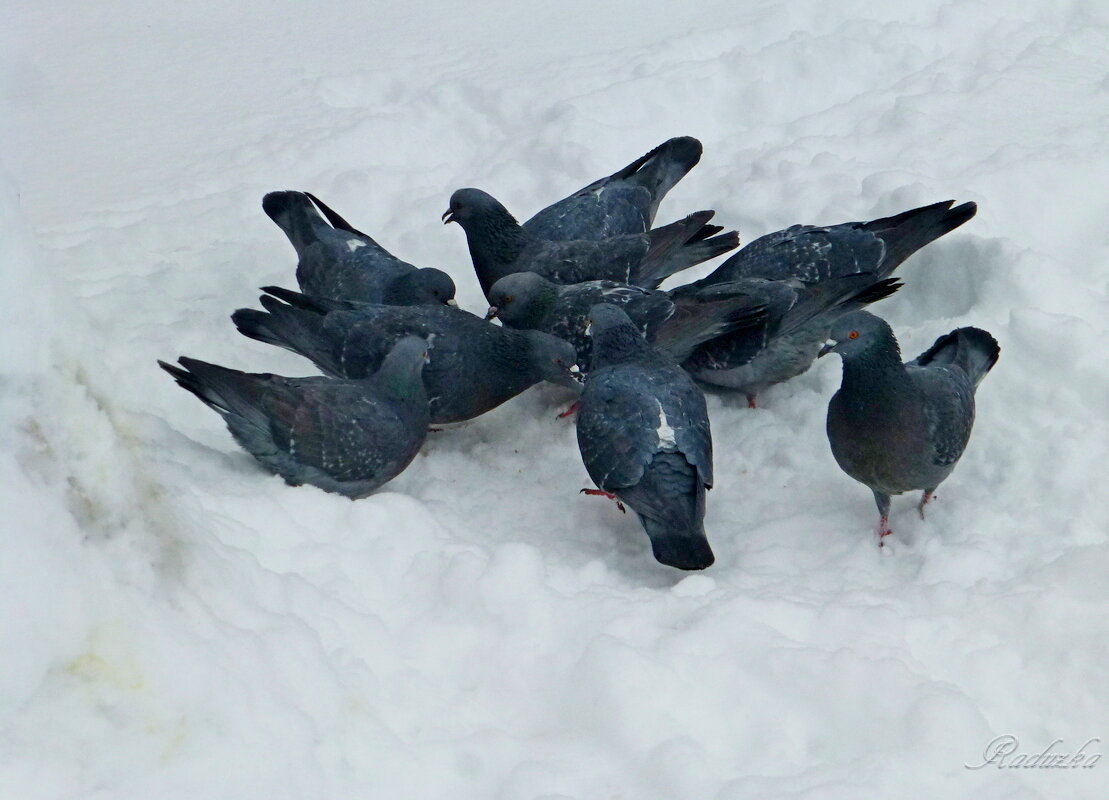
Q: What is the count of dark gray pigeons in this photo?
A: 10